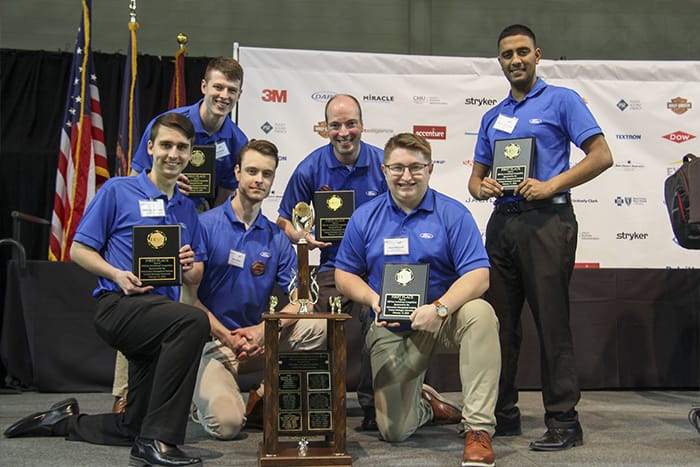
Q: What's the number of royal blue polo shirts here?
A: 6